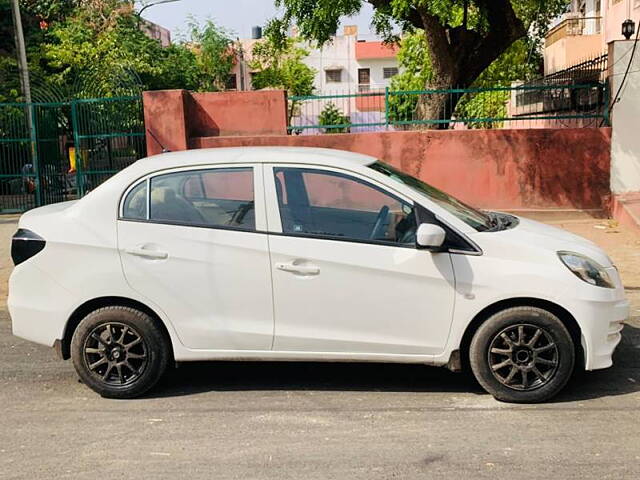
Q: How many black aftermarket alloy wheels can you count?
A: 2